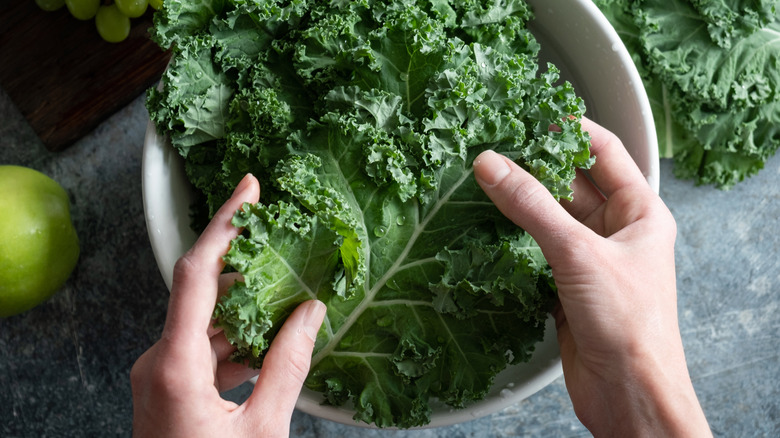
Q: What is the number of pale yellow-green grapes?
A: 5